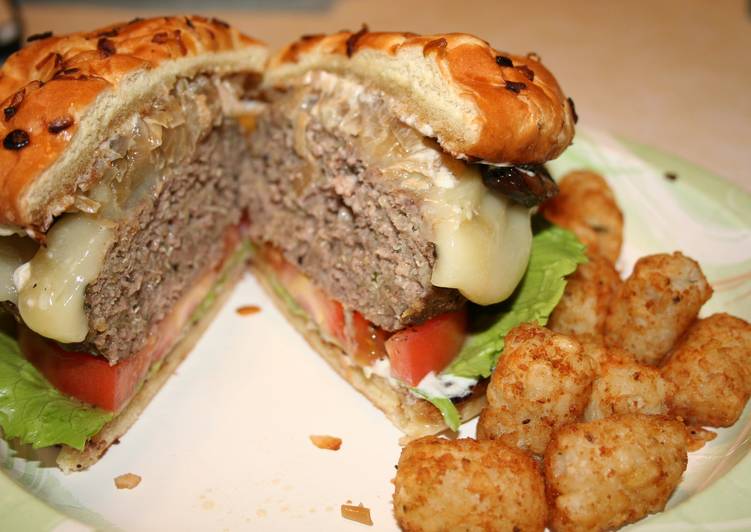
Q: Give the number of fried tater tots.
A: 8